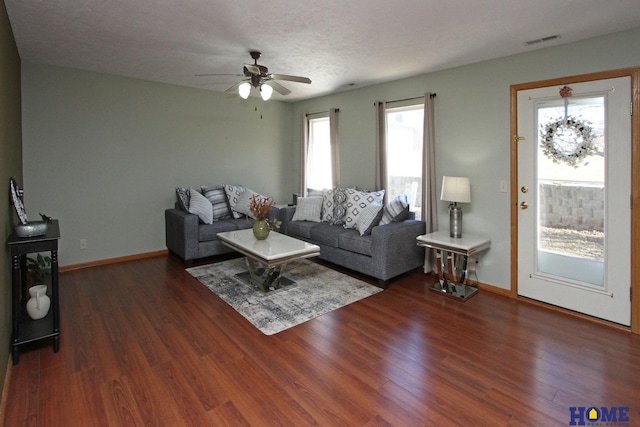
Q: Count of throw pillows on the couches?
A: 12